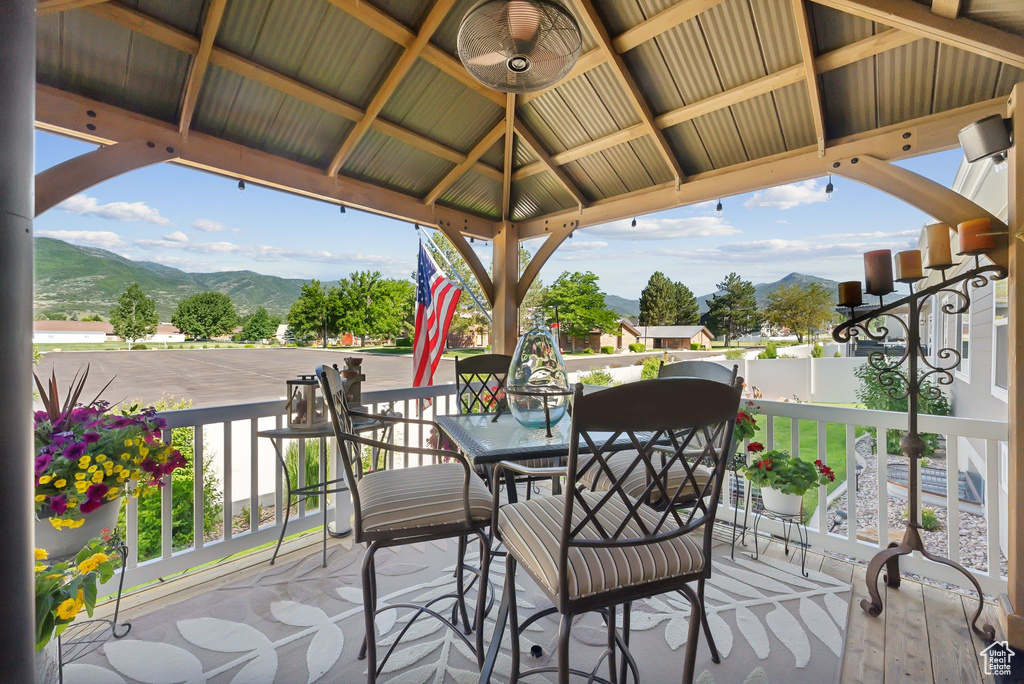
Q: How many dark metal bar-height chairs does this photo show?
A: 4